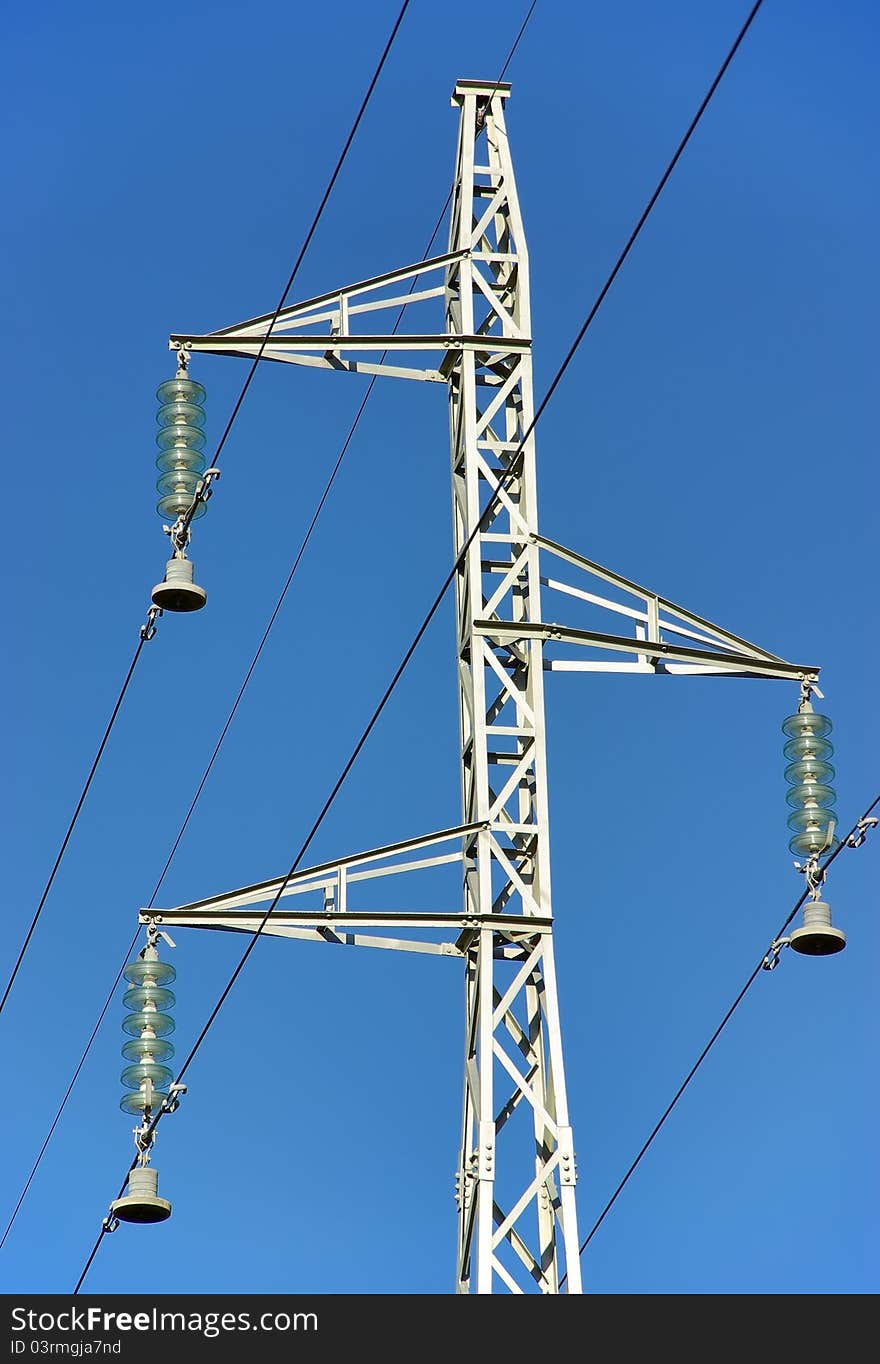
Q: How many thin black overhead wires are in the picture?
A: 4